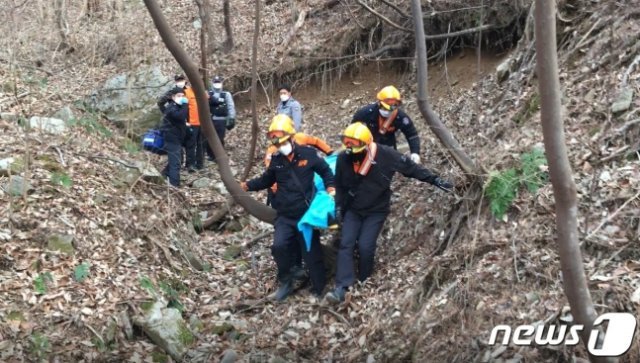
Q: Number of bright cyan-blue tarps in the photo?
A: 1